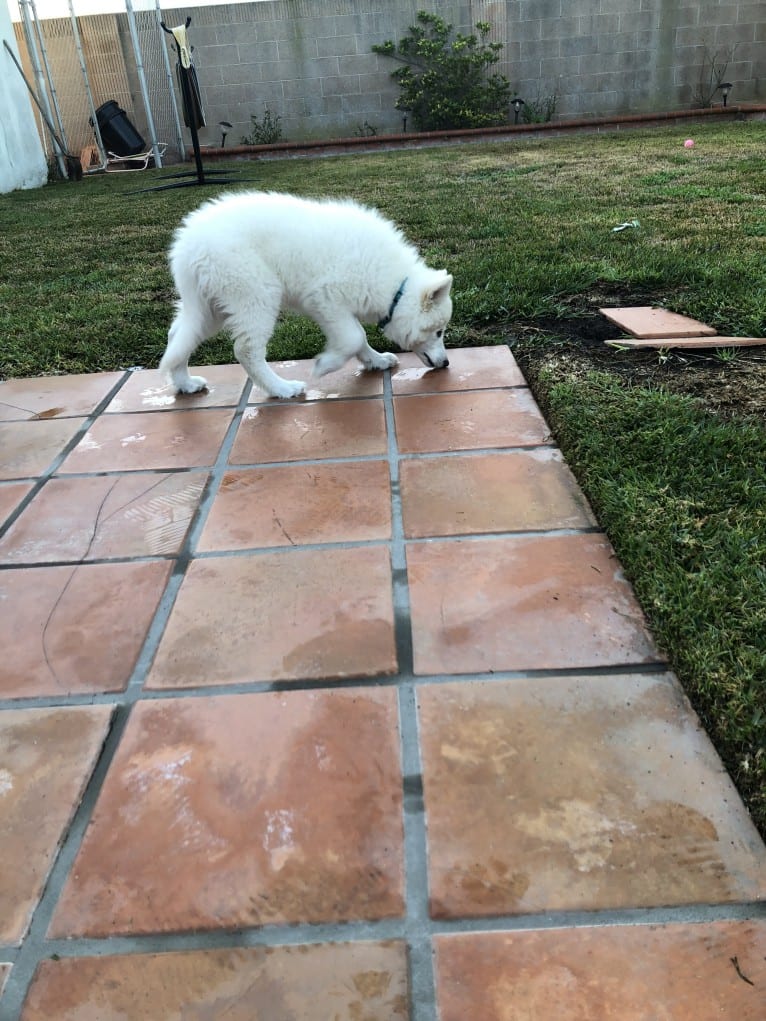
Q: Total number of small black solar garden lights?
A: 4